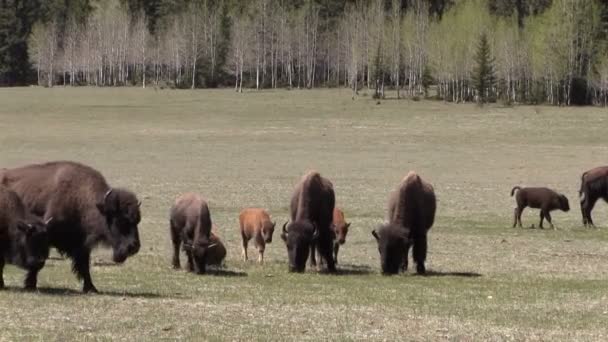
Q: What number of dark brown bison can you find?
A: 7